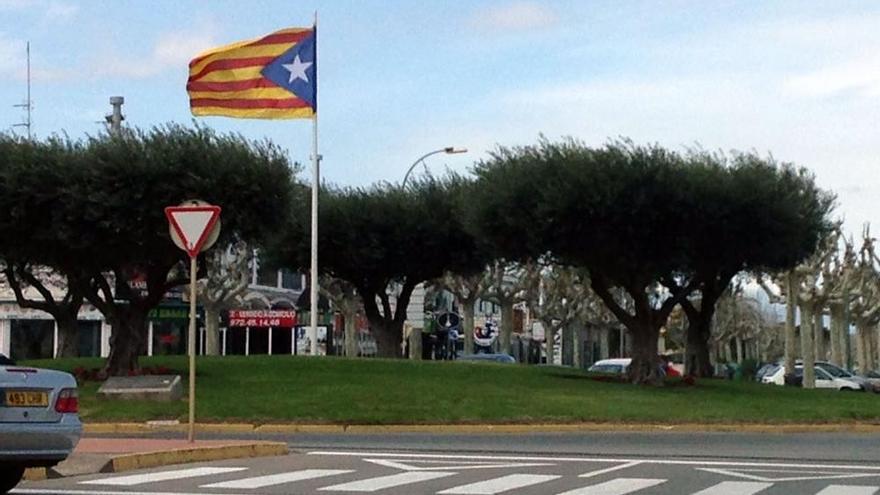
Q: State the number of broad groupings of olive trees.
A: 3